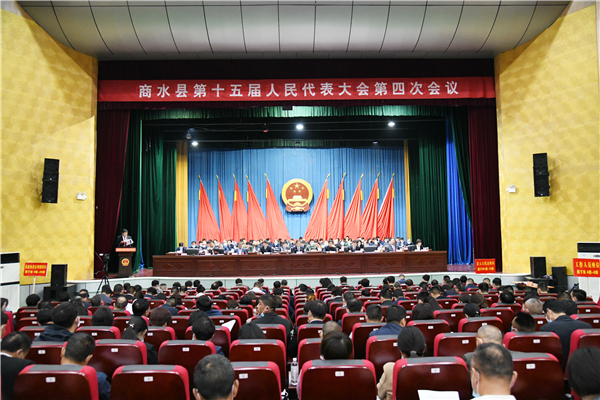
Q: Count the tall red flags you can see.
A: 10